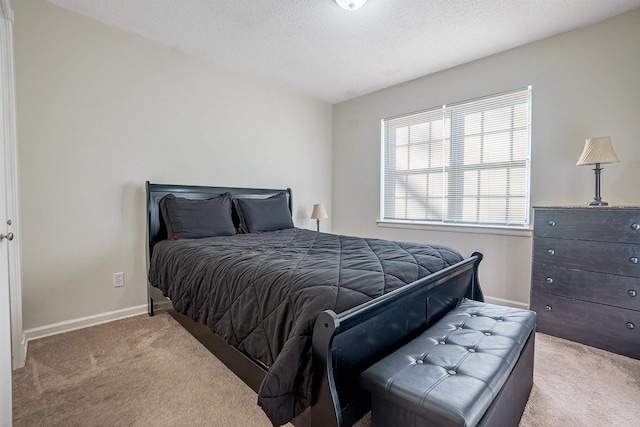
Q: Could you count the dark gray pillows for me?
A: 2